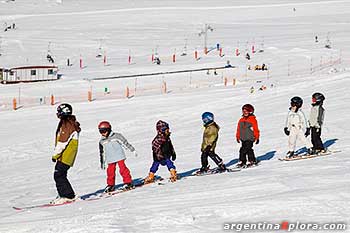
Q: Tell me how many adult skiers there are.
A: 1